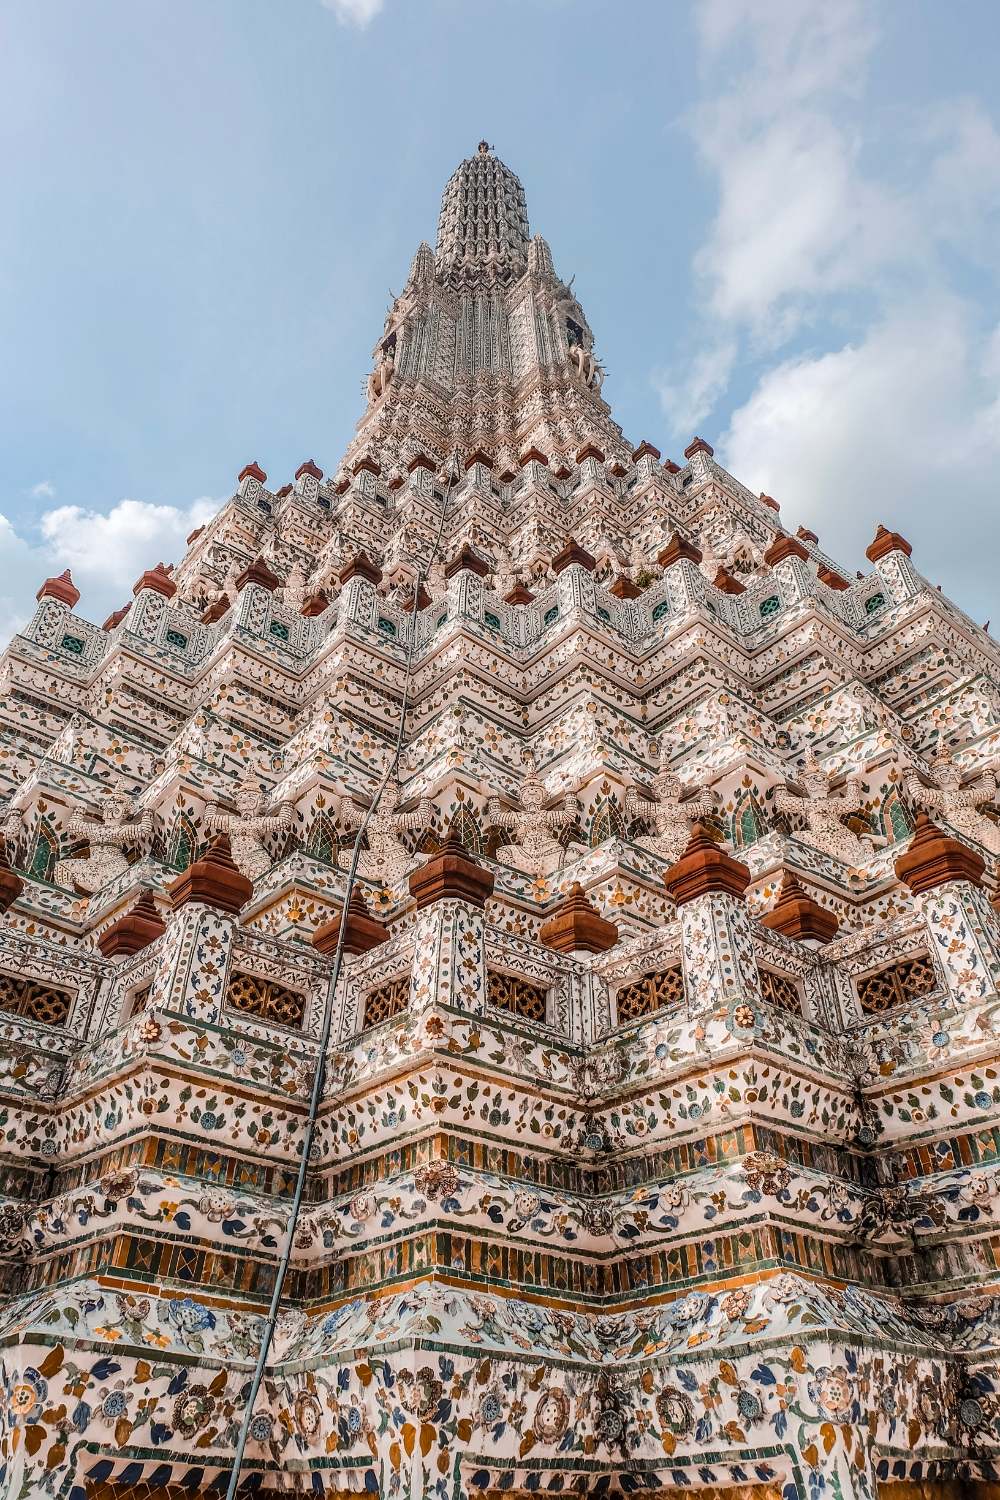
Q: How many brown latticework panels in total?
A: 8